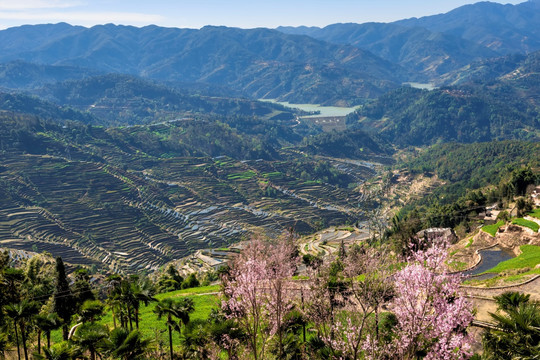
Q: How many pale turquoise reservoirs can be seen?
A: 2